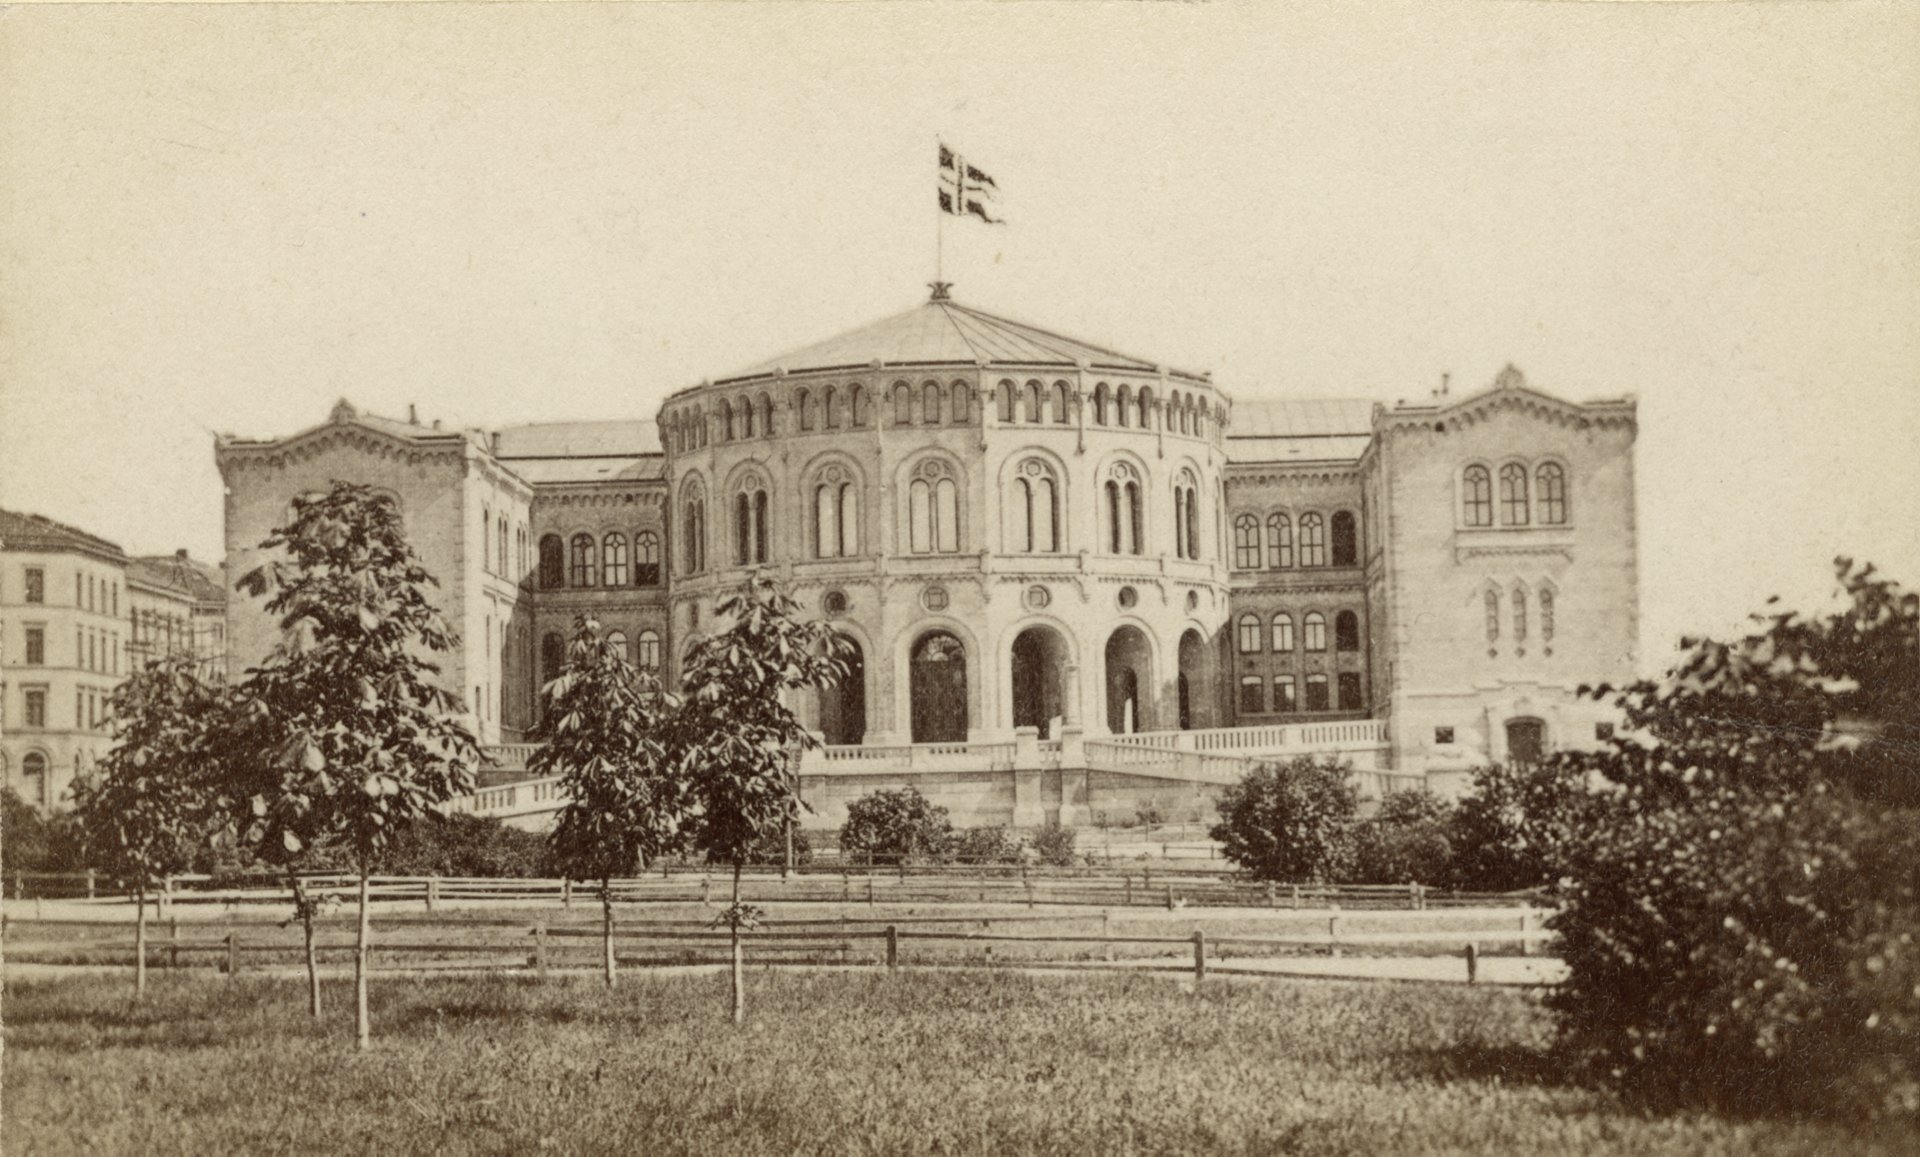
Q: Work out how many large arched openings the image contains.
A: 5